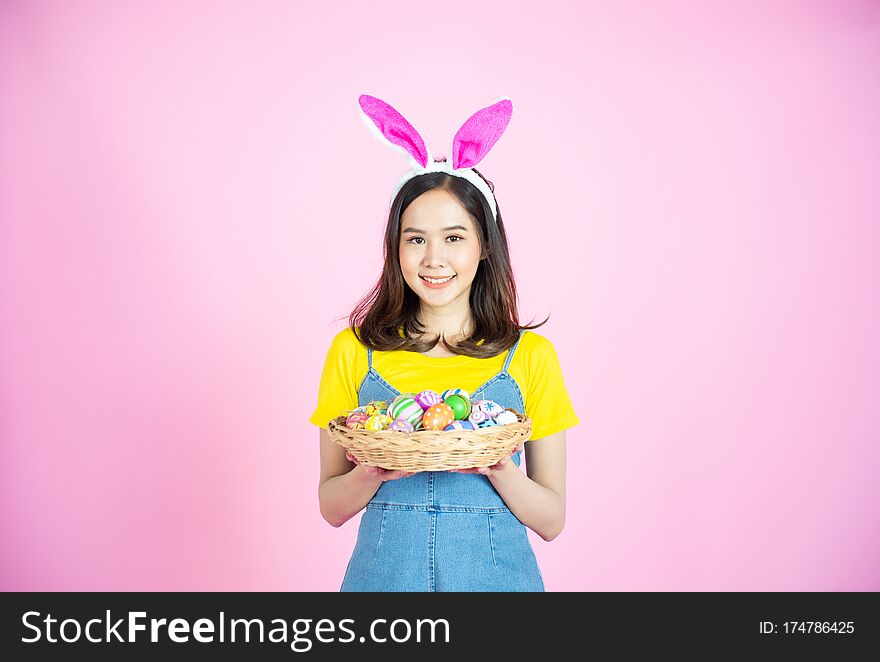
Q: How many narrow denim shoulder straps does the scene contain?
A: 2